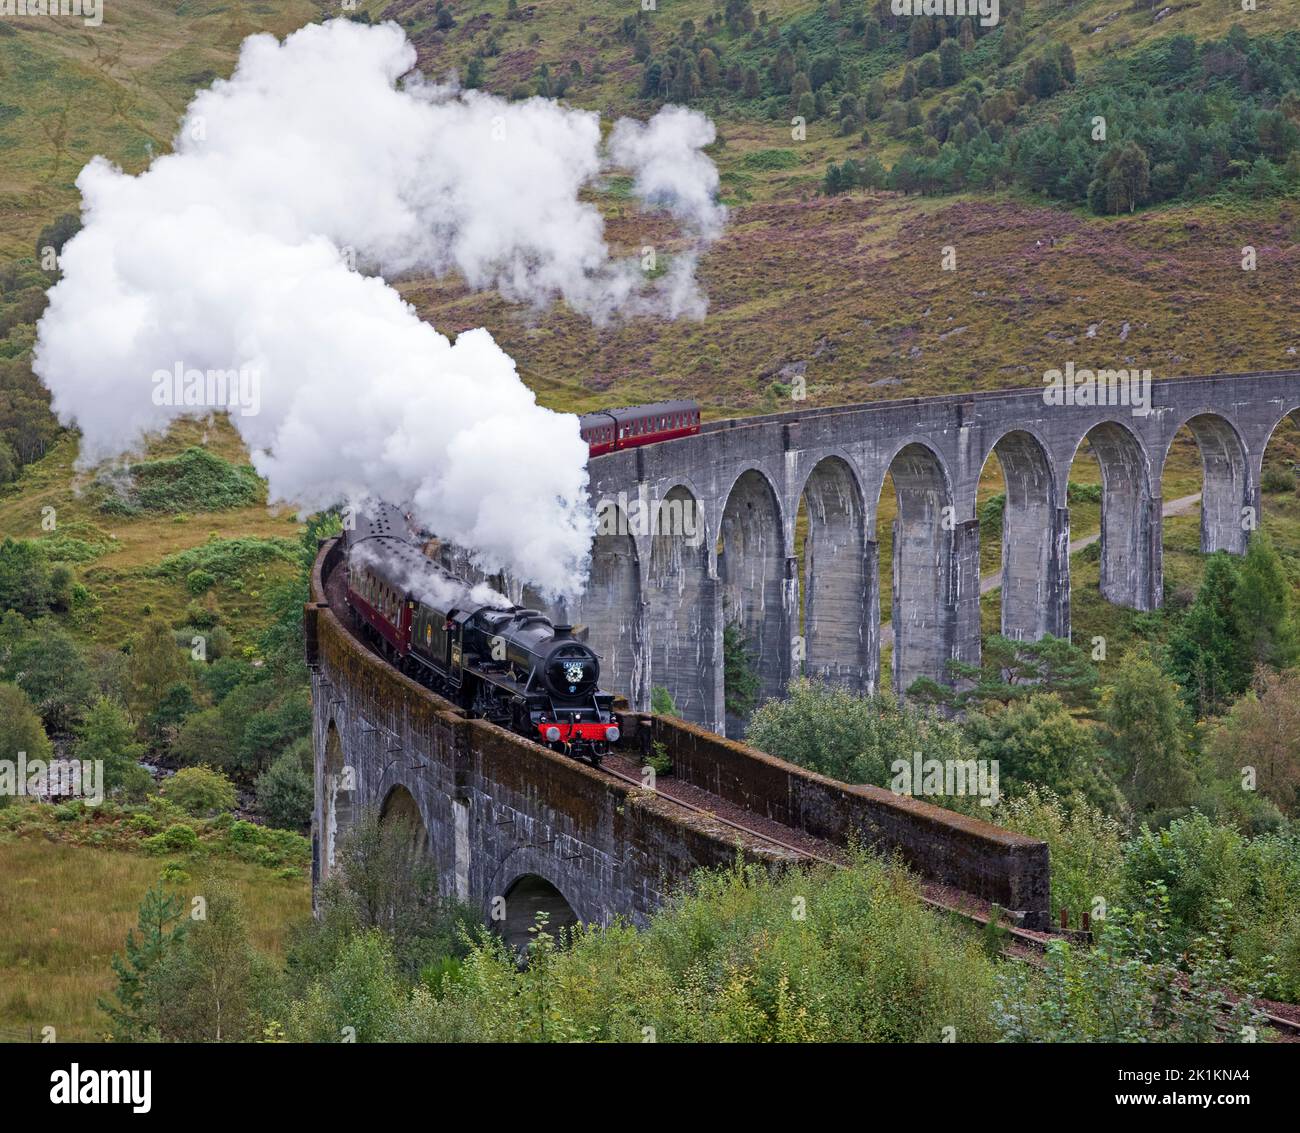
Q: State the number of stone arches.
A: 12